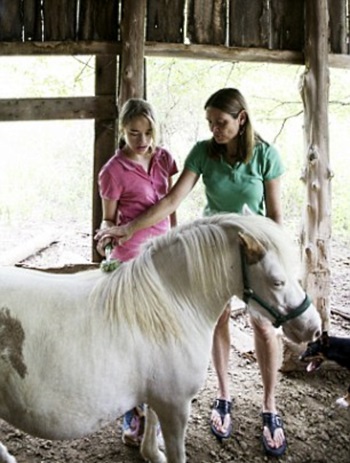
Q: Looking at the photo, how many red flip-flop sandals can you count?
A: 0